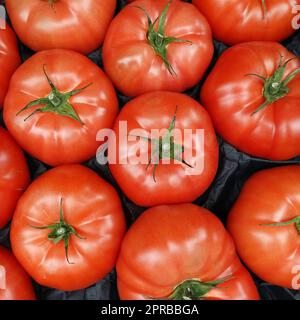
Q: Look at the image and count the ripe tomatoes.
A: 12